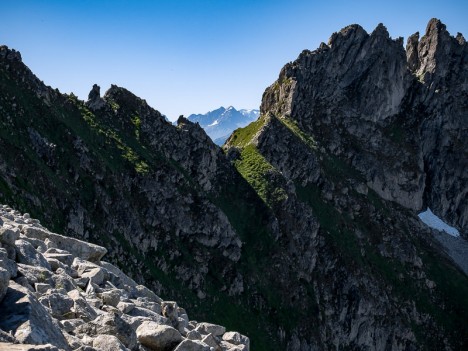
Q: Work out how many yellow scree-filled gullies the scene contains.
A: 0